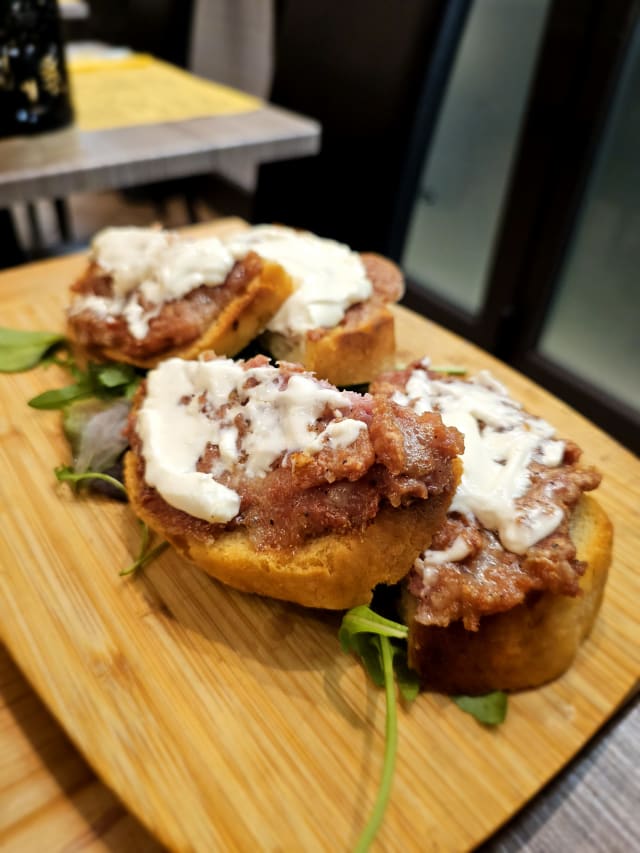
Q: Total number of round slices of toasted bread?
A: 4